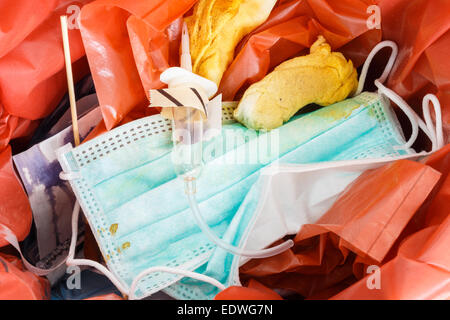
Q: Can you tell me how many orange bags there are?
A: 1